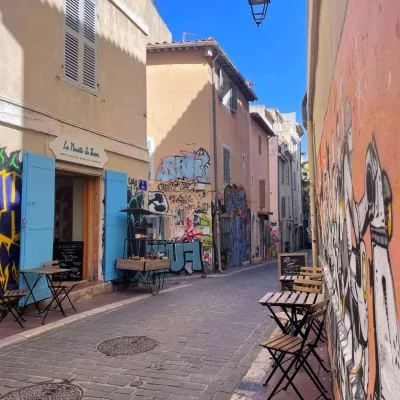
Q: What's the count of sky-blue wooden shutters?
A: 2